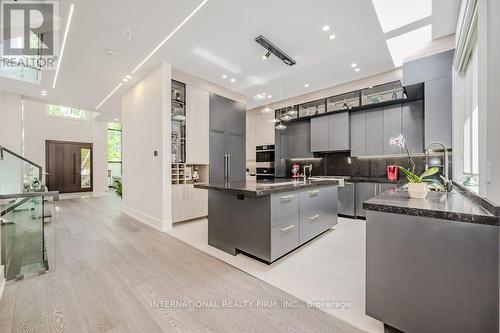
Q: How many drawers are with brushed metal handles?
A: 4